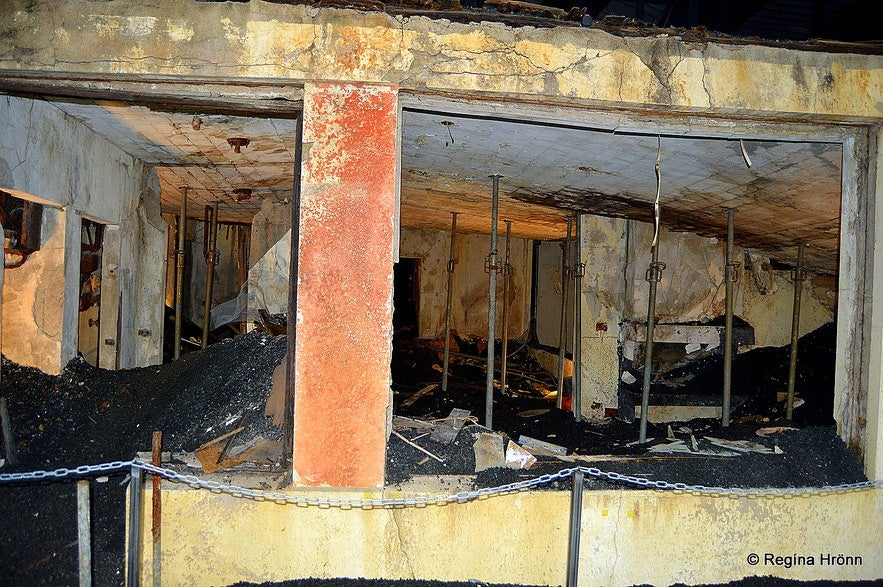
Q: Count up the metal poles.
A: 14